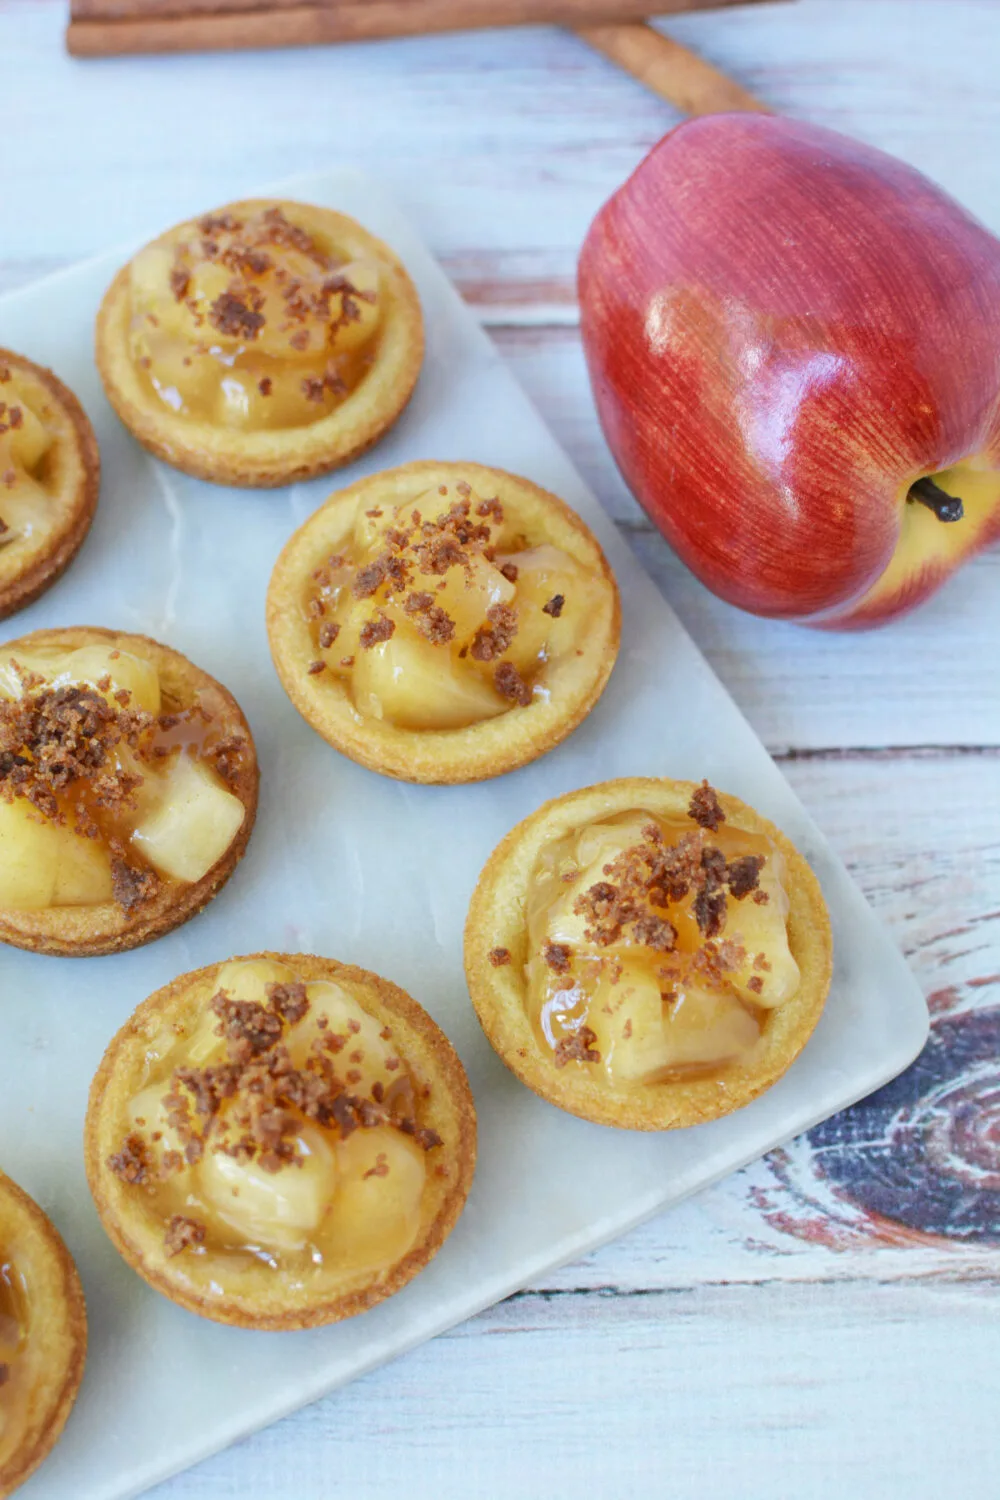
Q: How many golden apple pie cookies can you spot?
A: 7